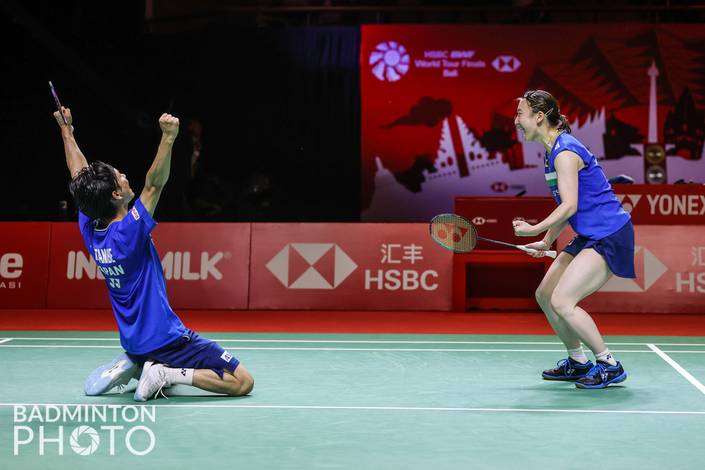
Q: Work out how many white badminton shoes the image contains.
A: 2